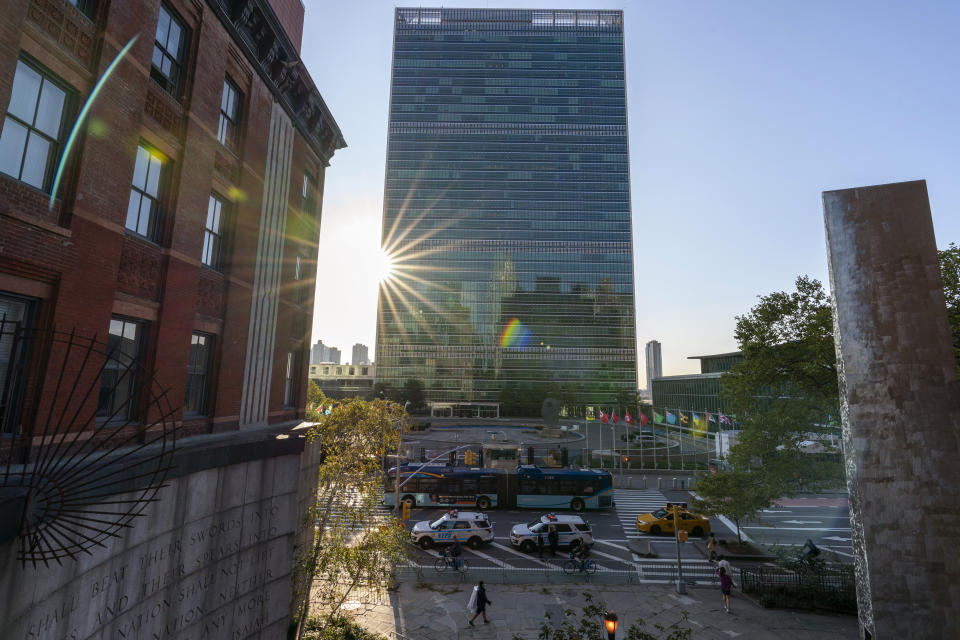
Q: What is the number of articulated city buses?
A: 1